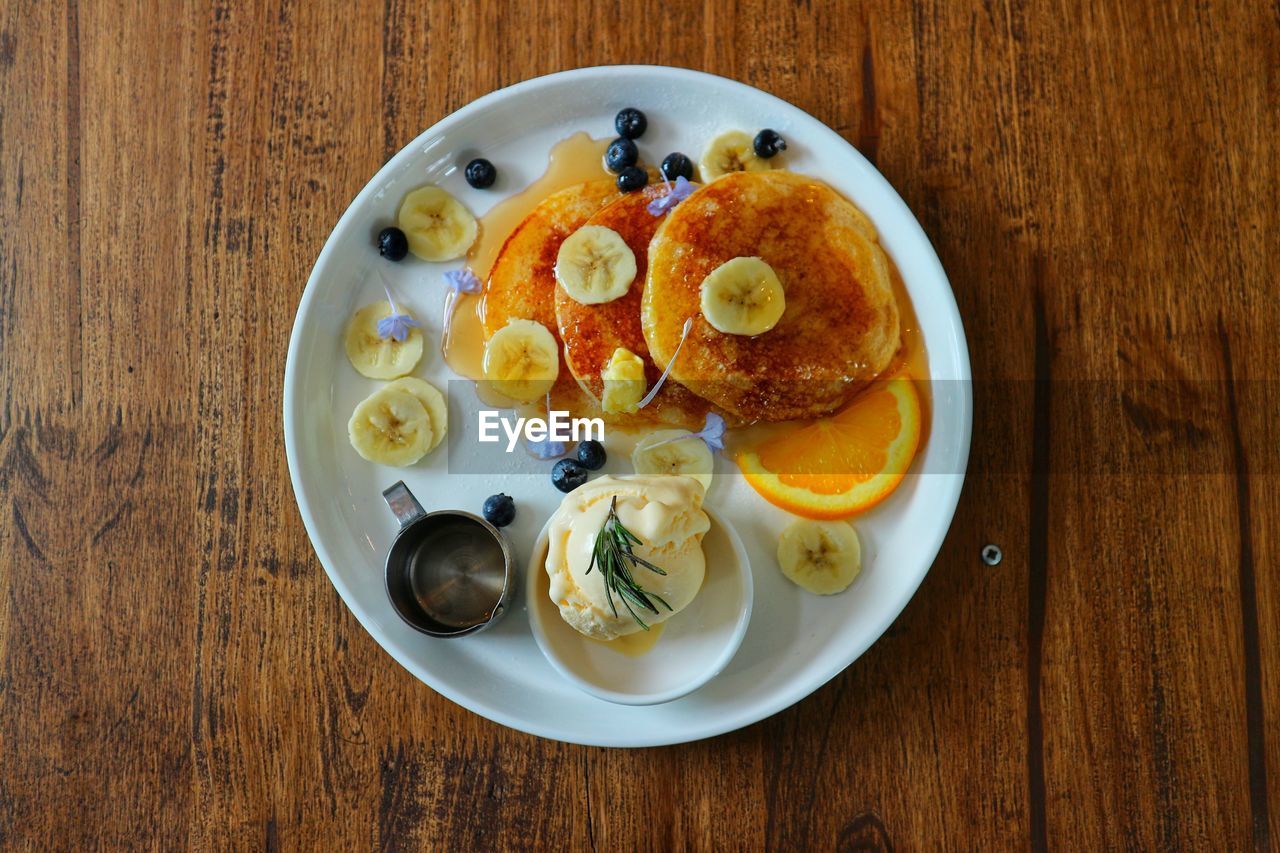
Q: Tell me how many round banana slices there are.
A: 10